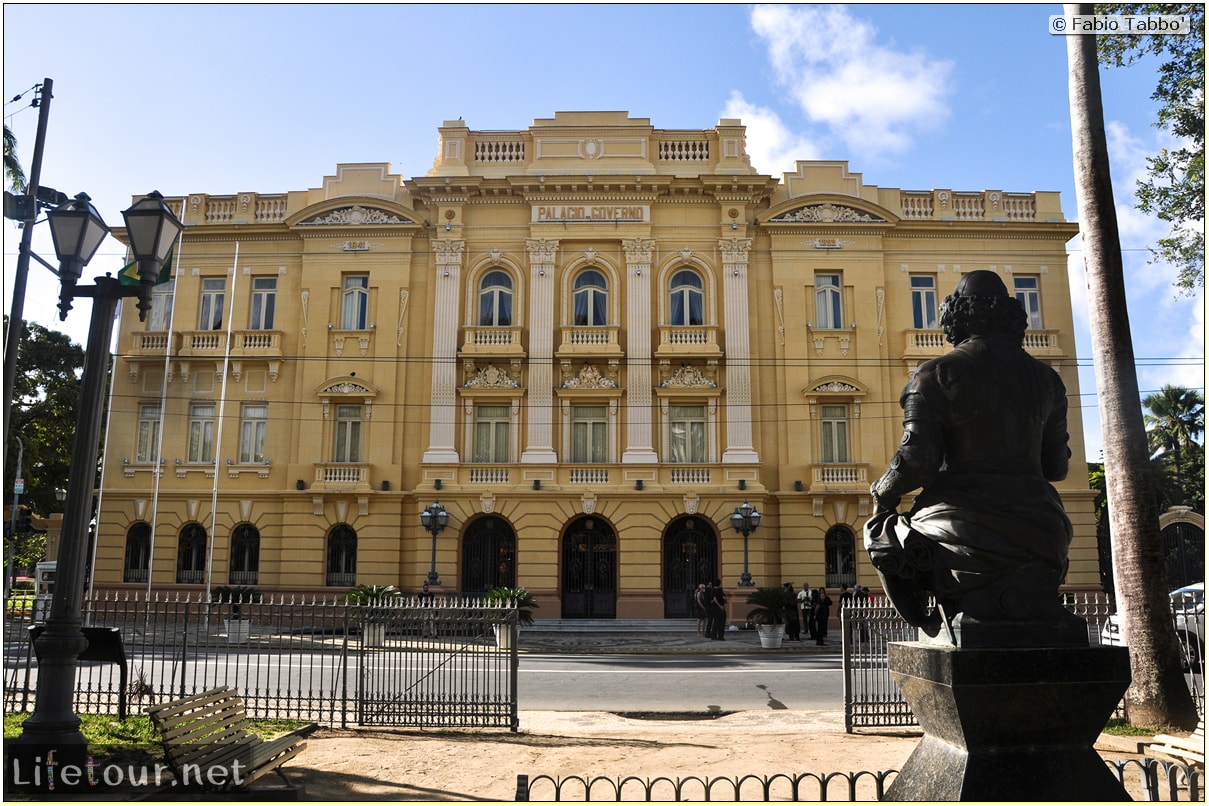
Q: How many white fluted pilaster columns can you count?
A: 4